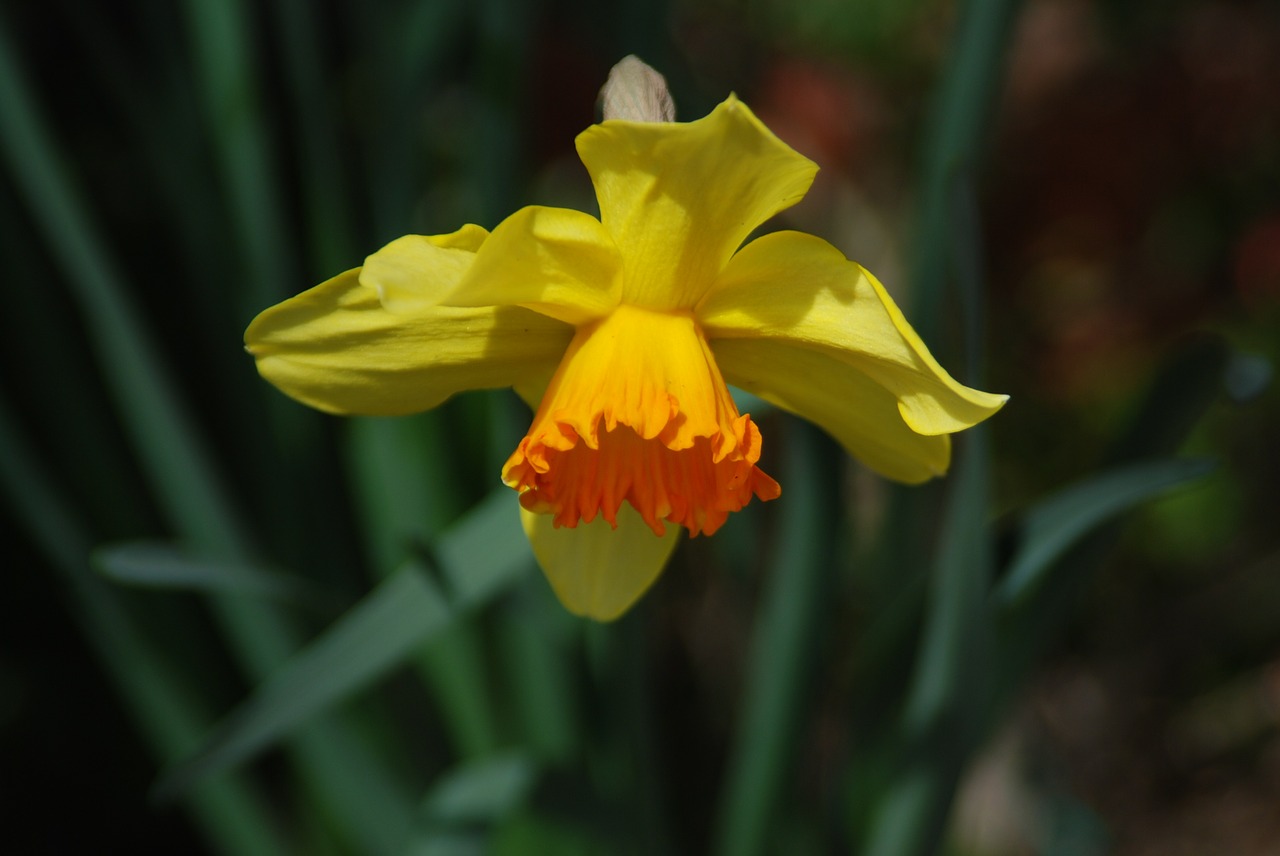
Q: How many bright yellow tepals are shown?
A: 6